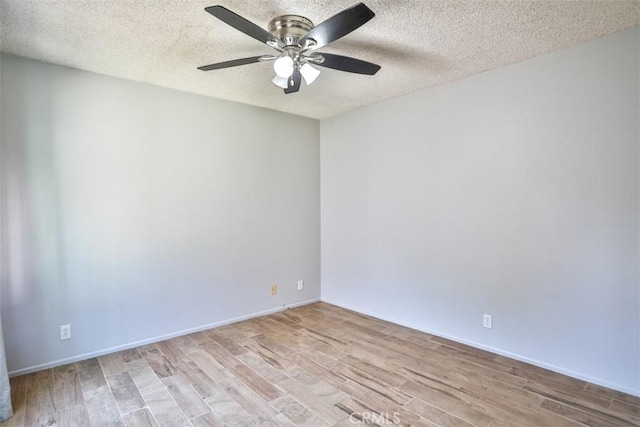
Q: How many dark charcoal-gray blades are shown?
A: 5